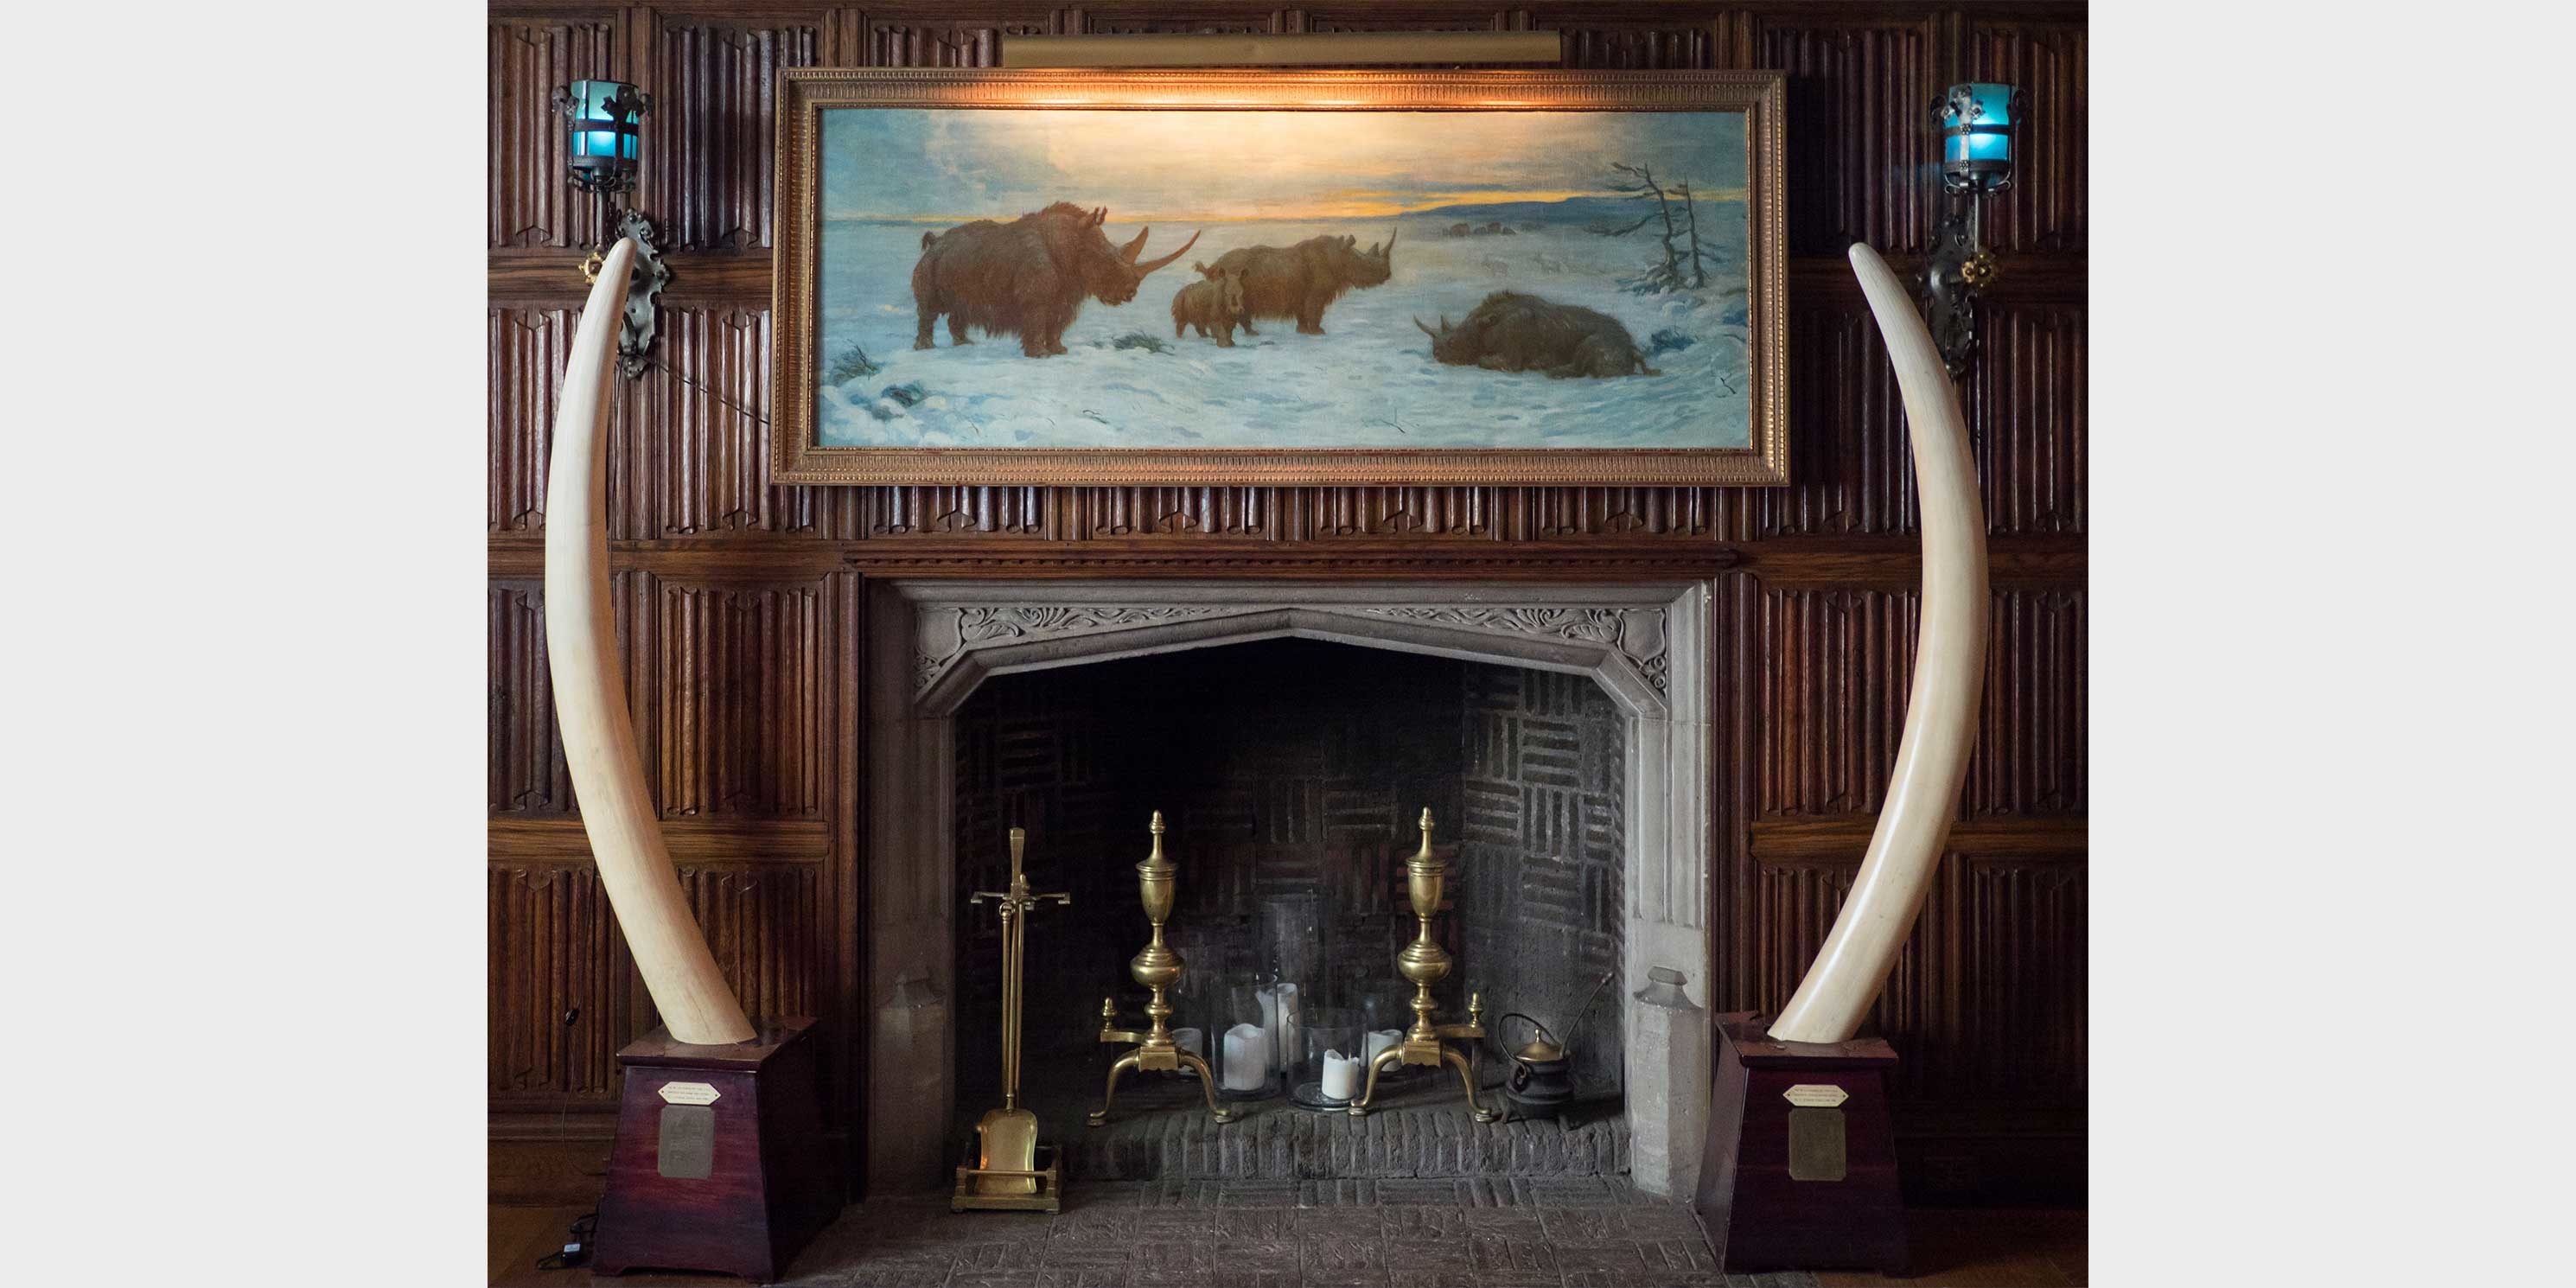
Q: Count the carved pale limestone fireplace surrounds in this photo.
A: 1